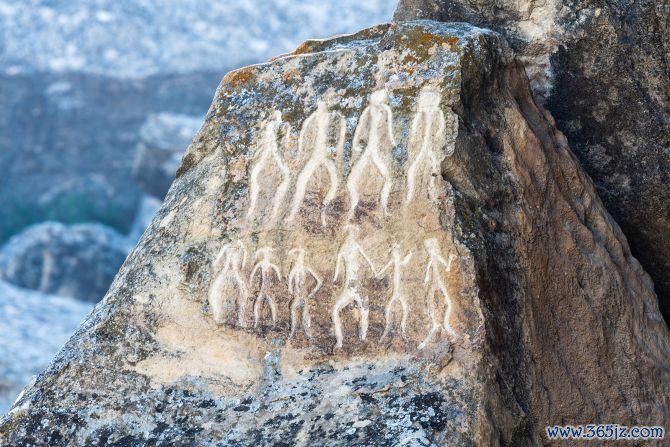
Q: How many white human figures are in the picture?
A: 10